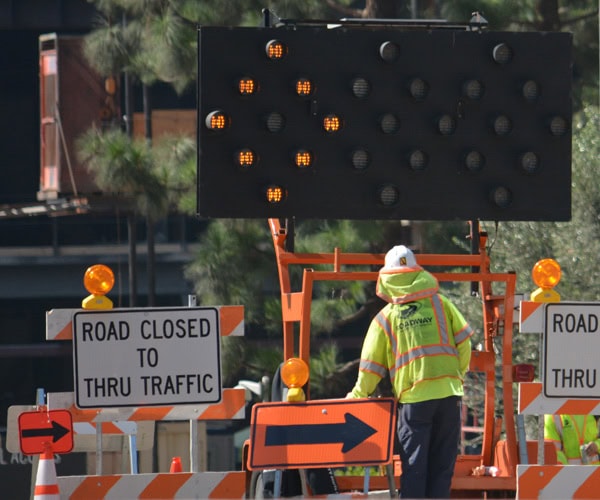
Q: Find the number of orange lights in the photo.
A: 11